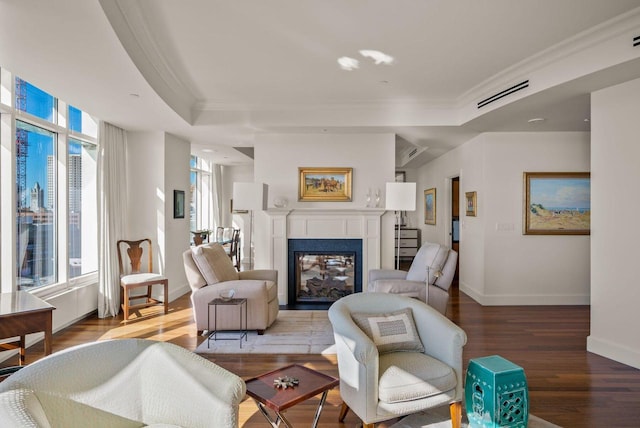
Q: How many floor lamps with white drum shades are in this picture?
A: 2